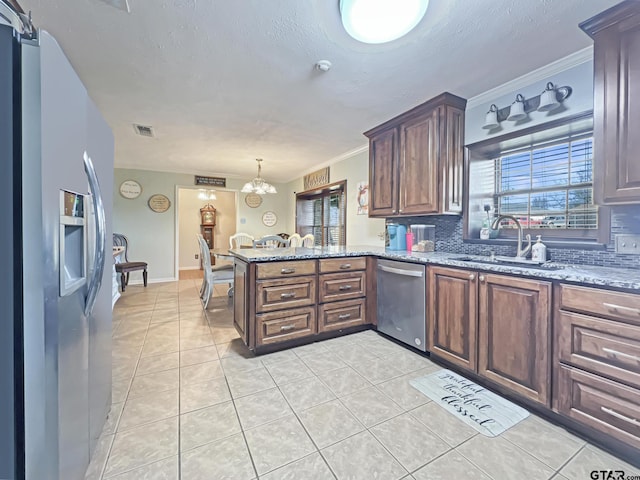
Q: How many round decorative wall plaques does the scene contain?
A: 4